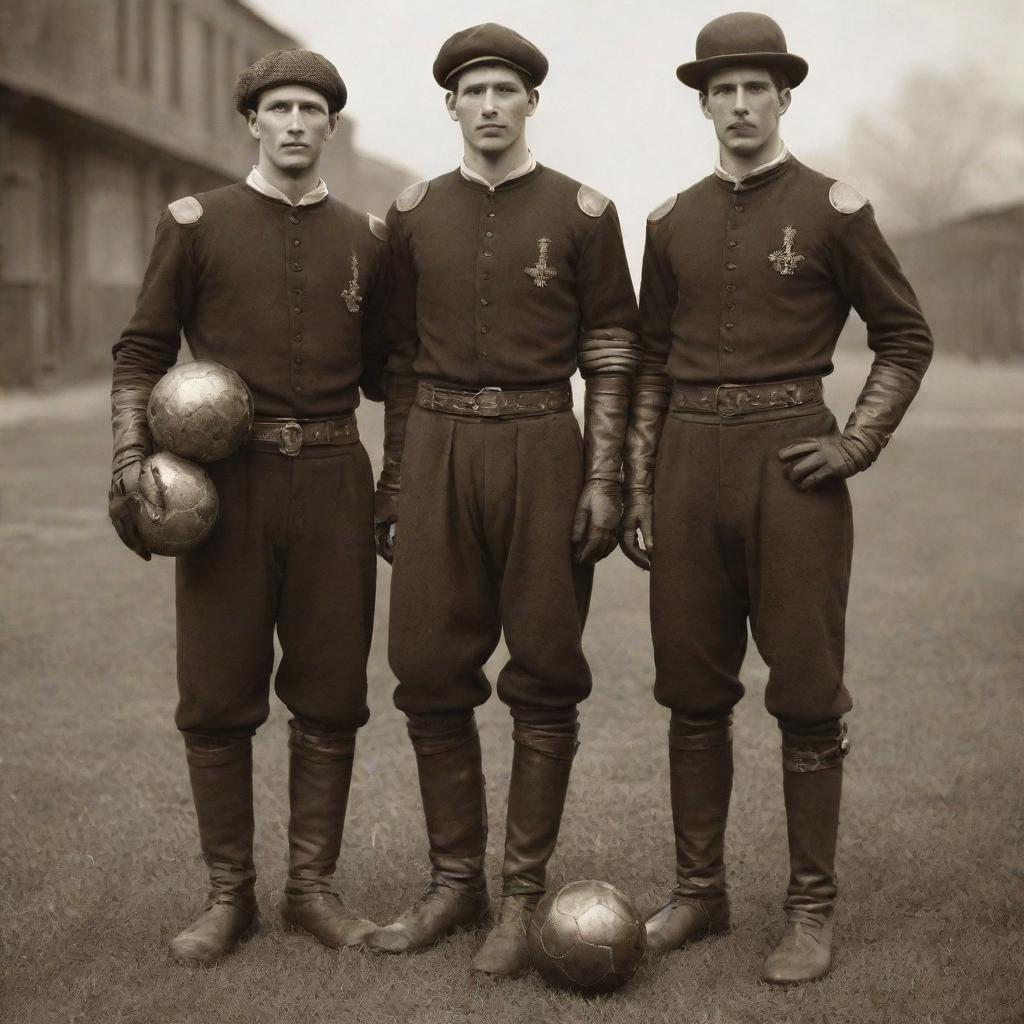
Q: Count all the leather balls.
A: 3